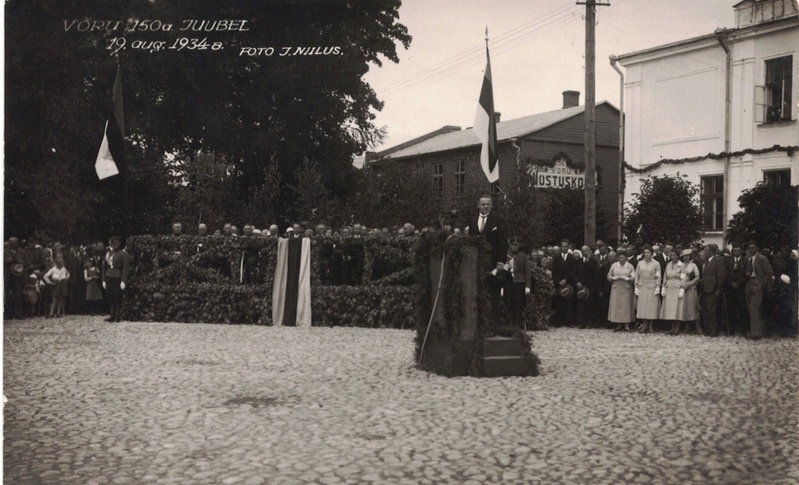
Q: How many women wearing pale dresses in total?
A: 4